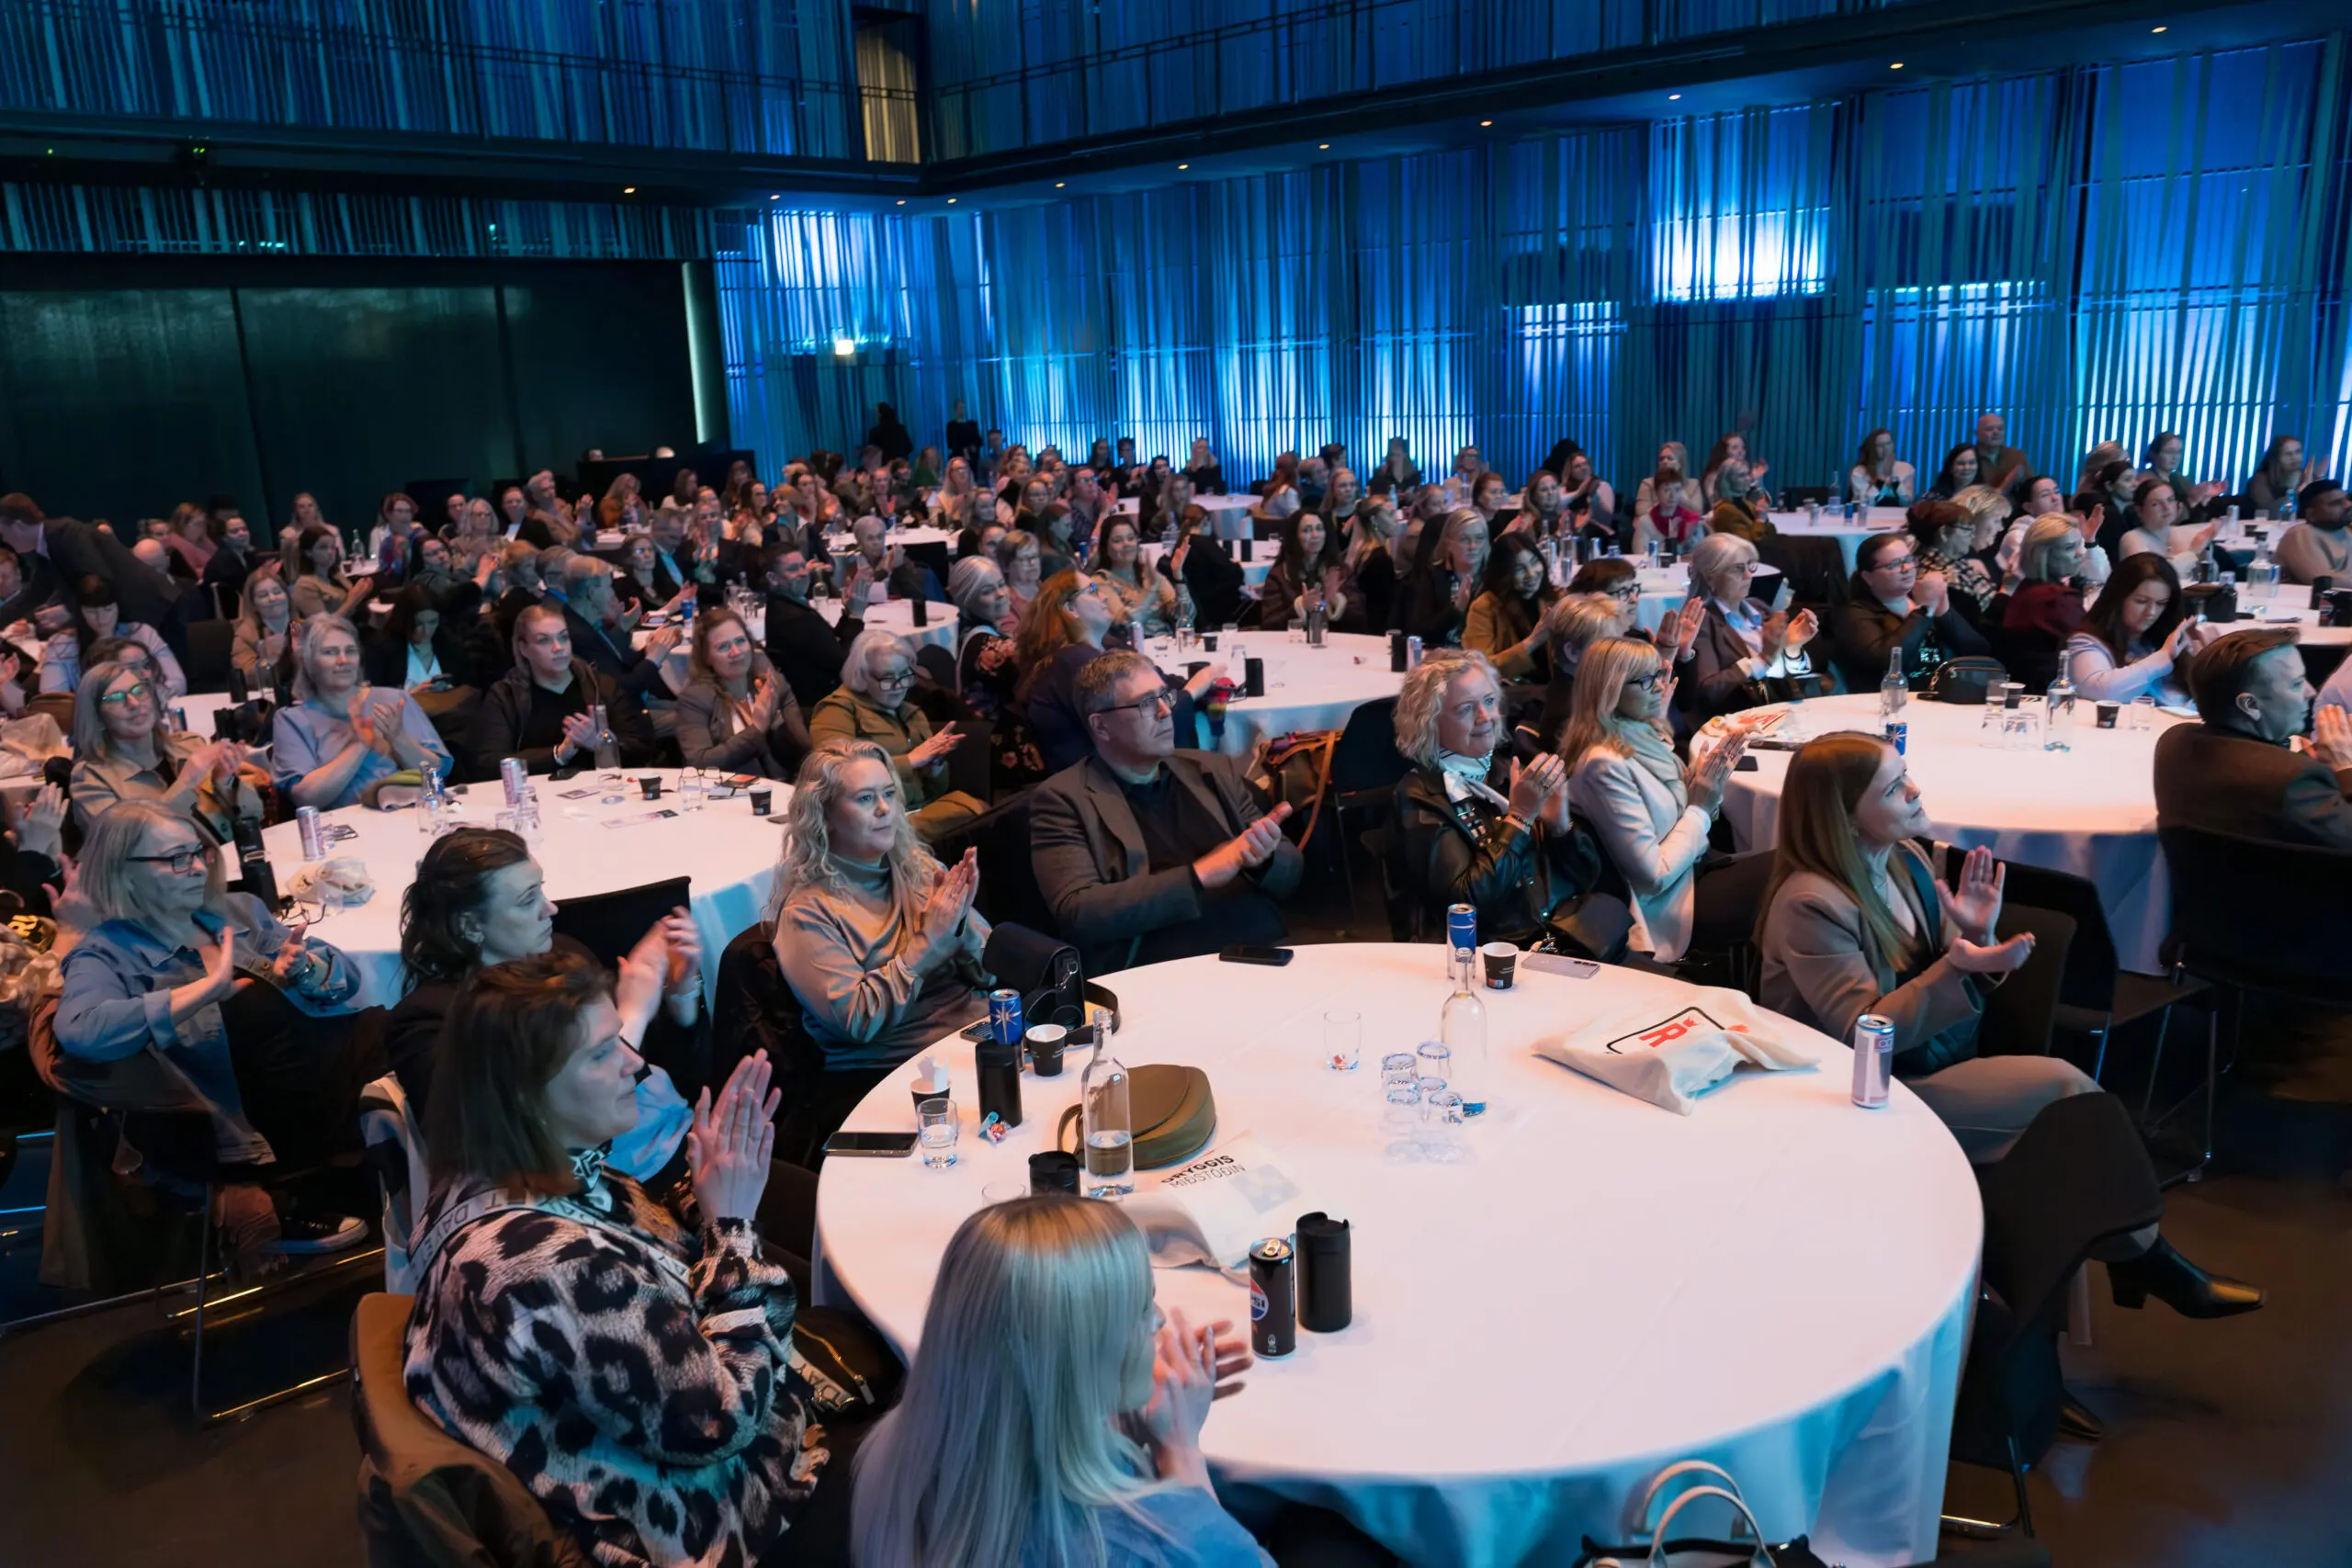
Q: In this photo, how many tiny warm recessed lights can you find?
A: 11